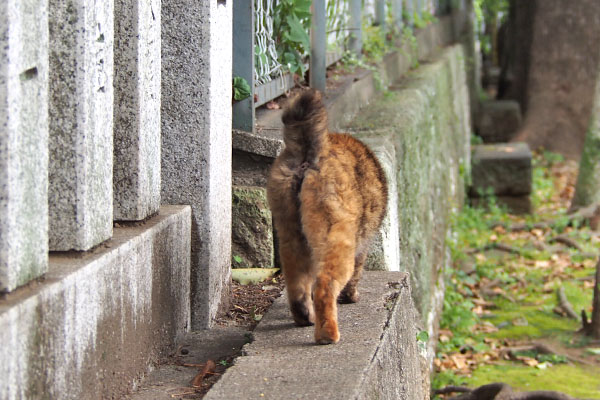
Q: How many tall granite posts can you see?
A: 4